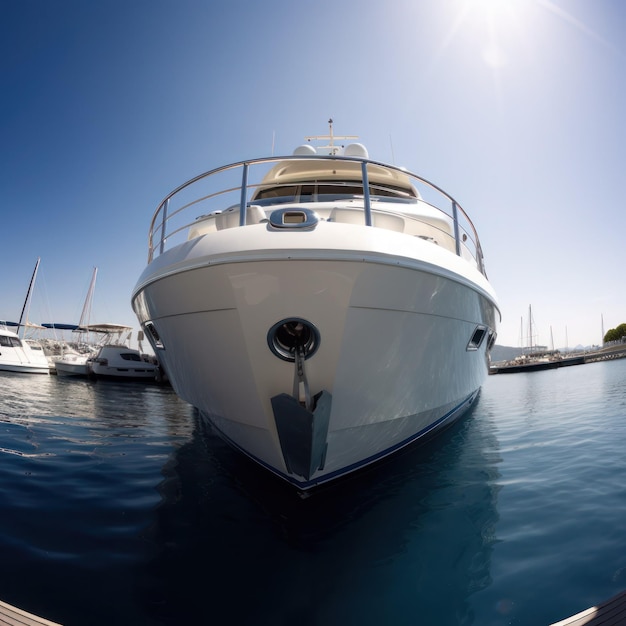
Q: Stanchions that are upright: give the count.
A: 4